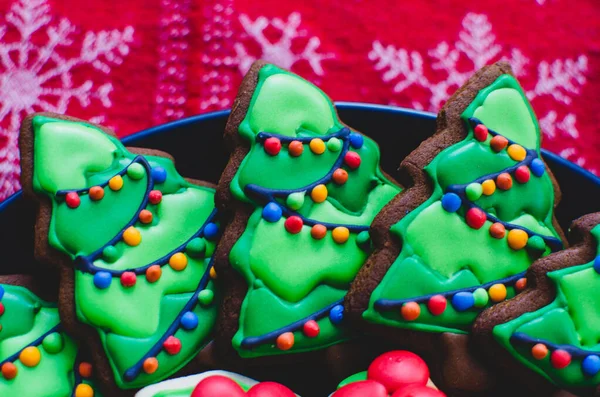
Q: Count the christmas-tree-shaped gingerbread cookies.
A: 5